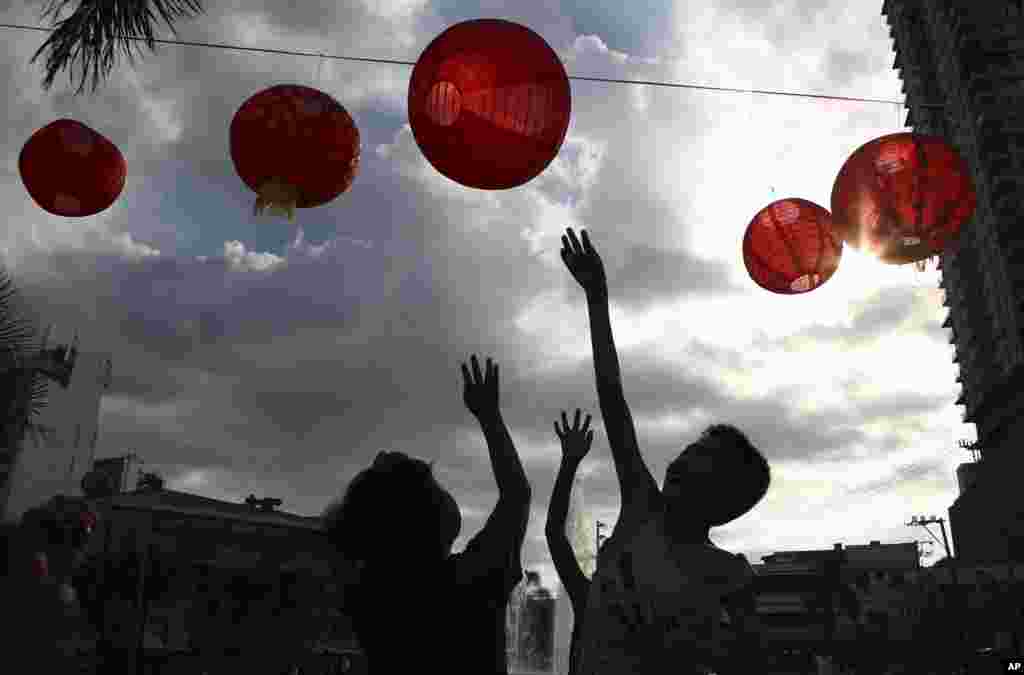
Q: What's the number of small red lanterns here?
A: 2